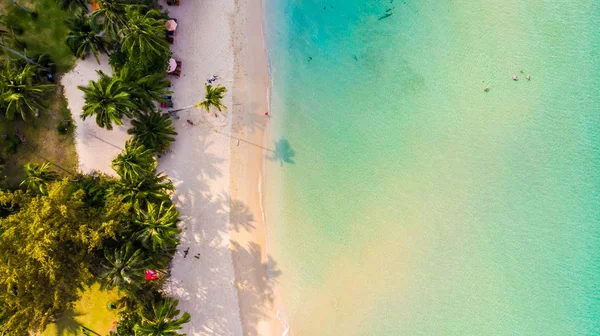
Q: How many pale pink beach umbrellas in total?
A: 2